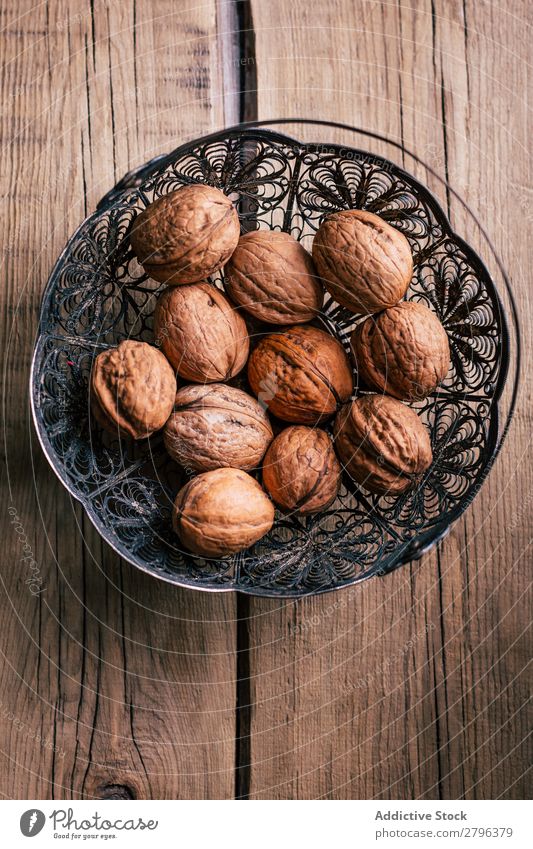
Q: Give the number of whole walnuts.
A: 11